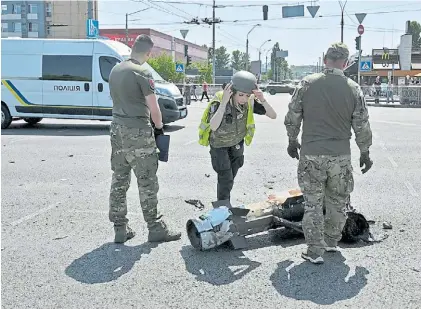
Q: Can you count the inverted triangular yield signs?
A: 3